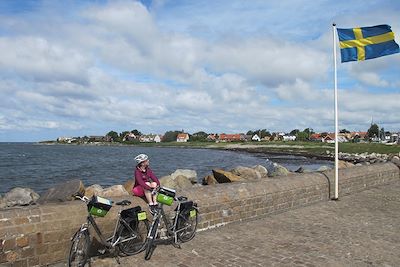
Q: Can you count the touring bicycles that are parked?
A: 2